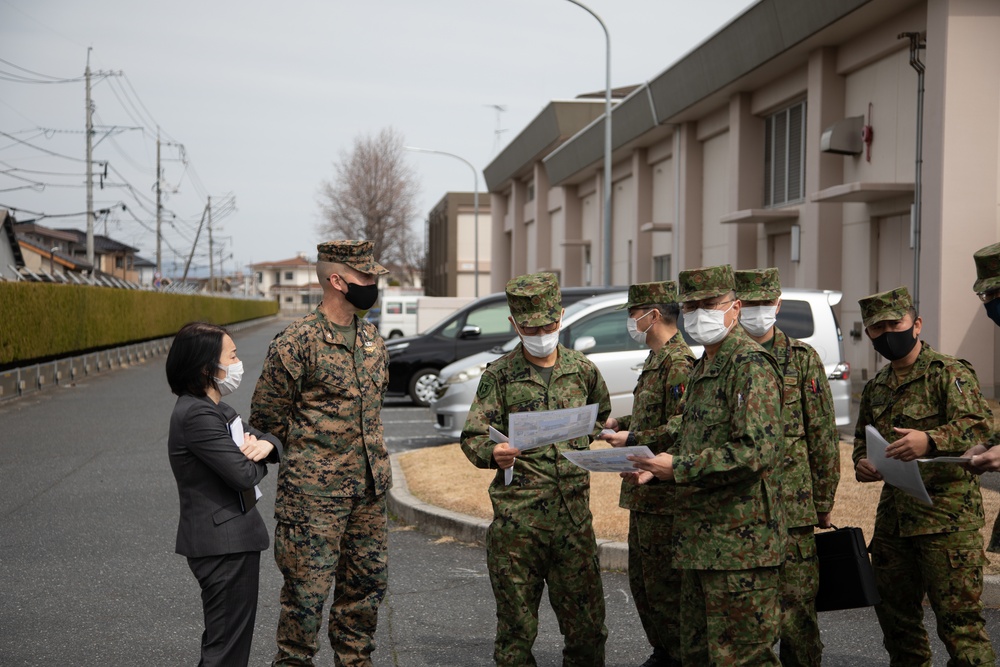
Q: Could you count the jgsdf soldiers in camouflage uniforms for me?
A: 6